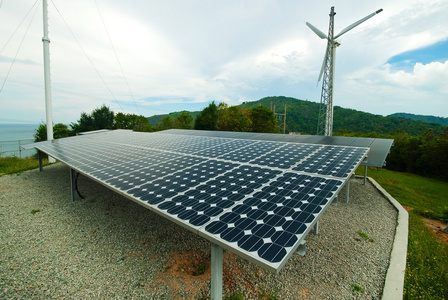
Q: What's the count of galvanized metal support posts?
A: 6